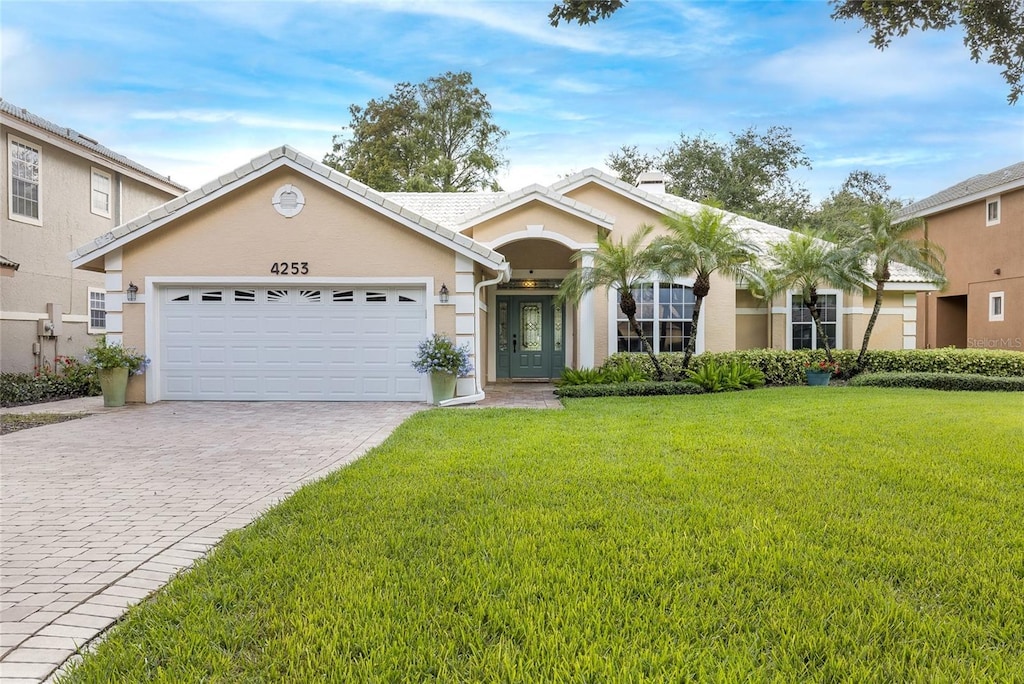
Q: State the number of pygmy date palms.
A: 4